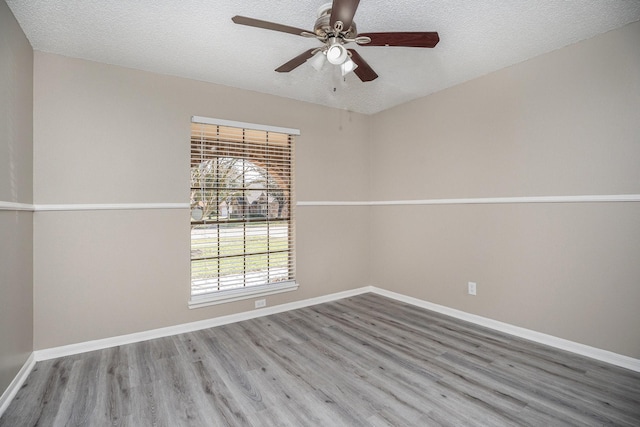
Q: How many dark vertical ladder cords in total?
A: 3